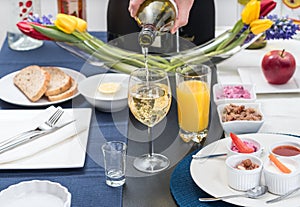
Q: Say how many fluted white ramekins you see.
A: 4